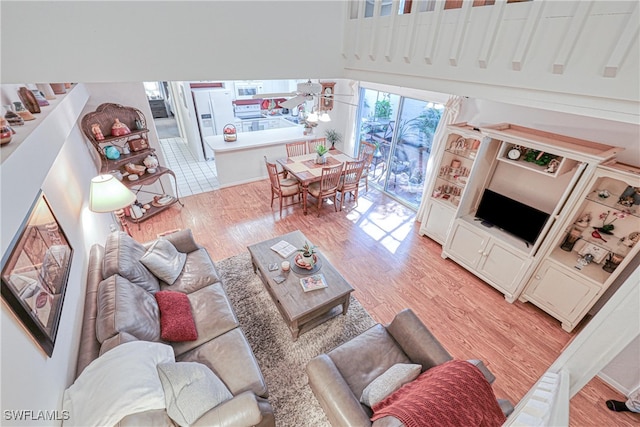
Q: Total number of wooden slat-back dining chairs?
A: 6